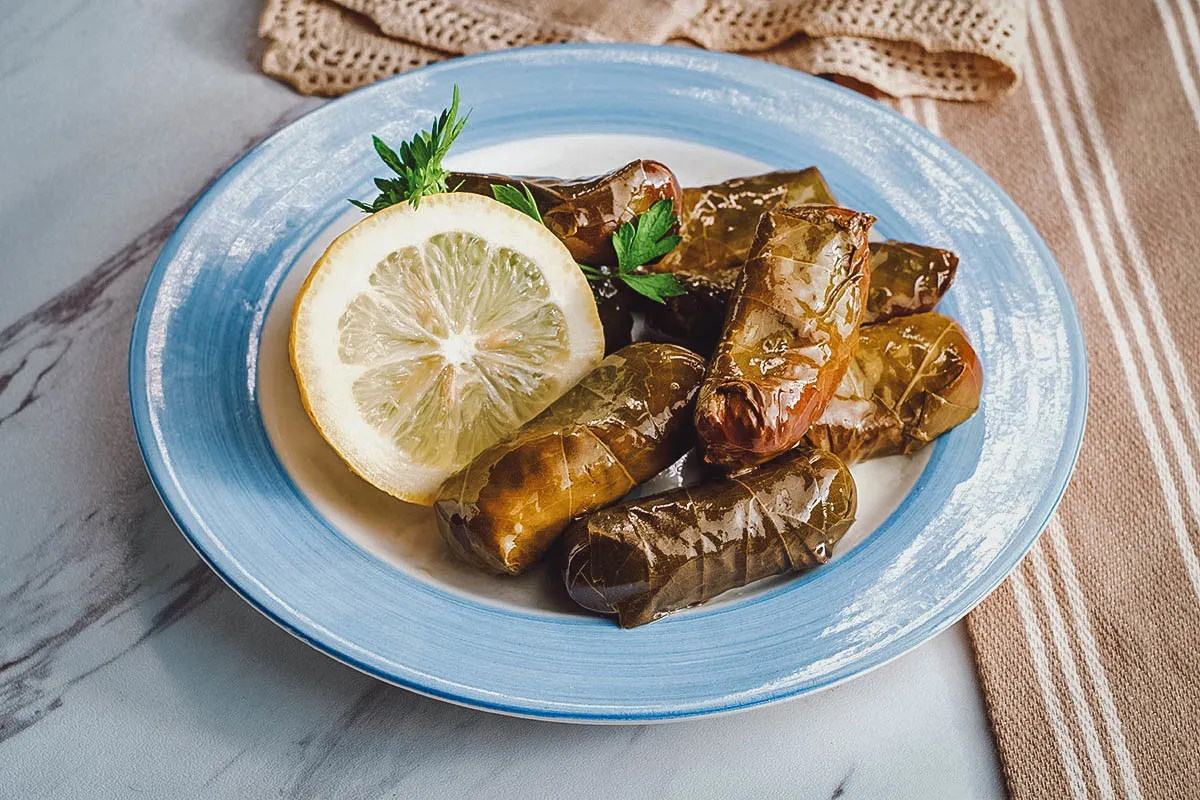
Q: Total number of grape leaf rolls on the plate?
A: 7